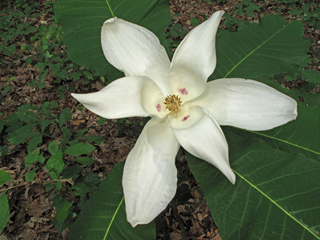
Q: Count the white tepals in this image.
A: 6